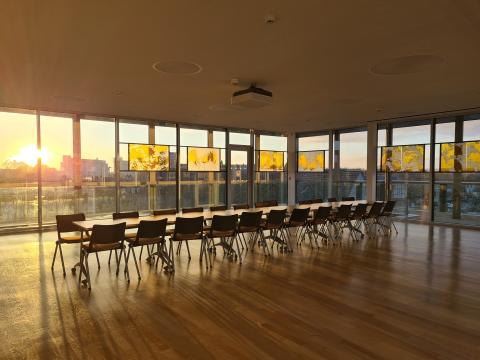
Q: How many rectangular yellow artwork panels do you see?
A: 6